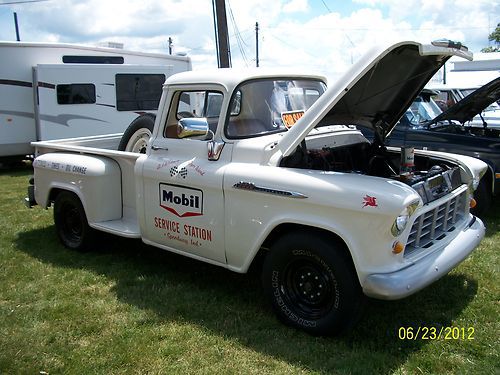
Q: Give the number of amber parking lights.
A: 2